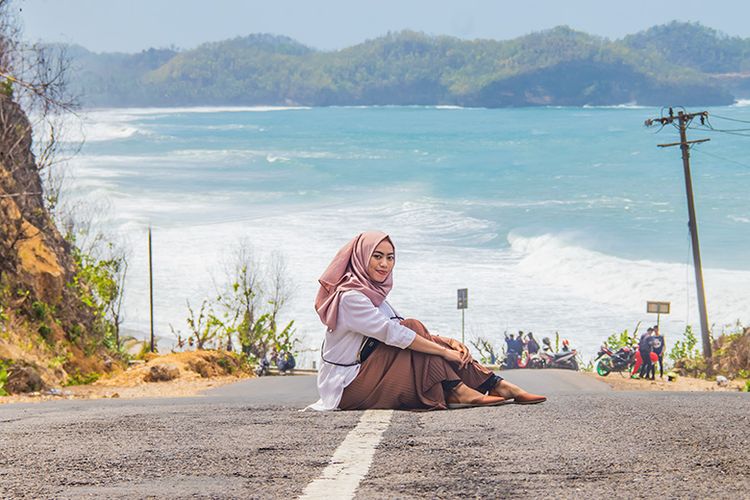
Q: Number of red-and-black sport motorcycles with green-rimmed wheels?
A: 1